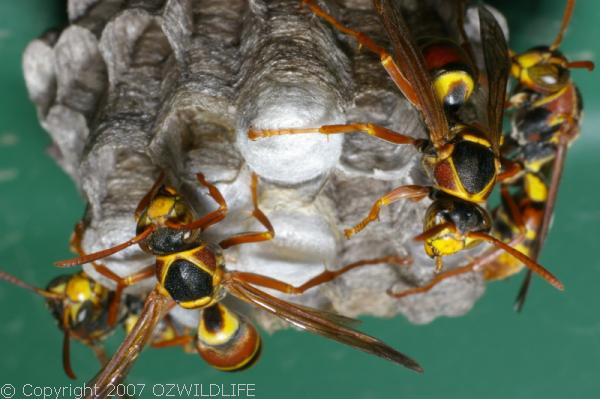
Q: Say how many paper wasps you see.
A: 4